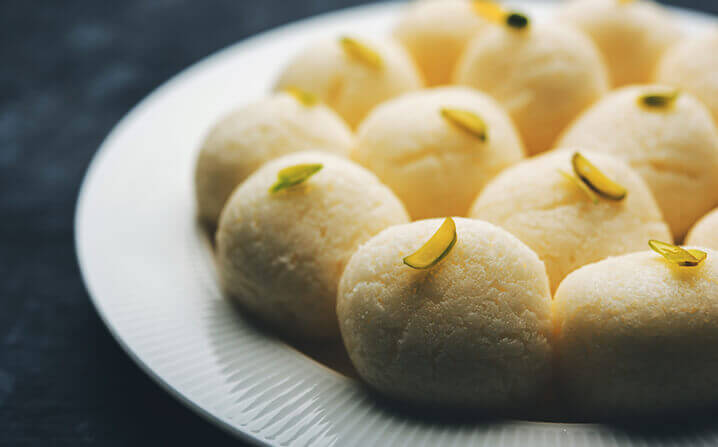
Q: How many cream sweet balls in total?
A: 13